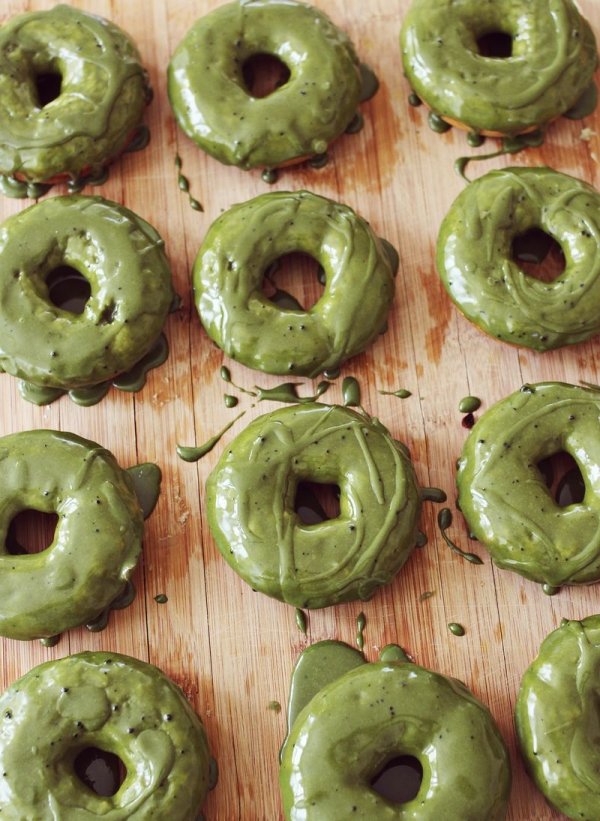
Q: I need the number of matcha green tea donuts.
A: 12